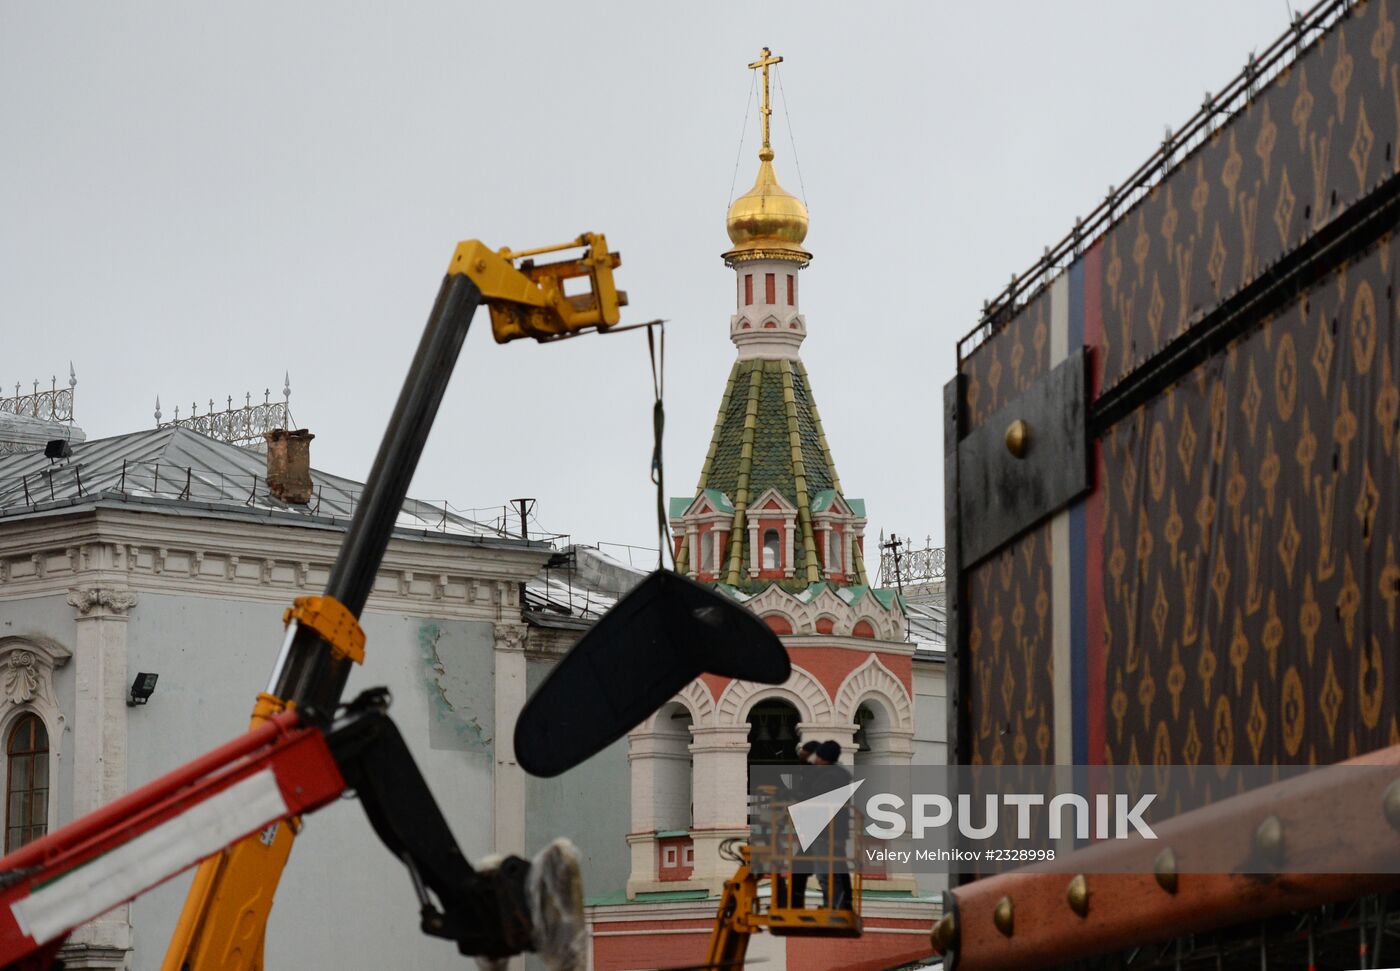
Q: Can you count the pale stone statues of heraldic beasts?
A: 0